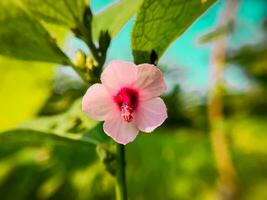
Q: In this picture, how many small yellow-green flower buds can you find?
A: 2